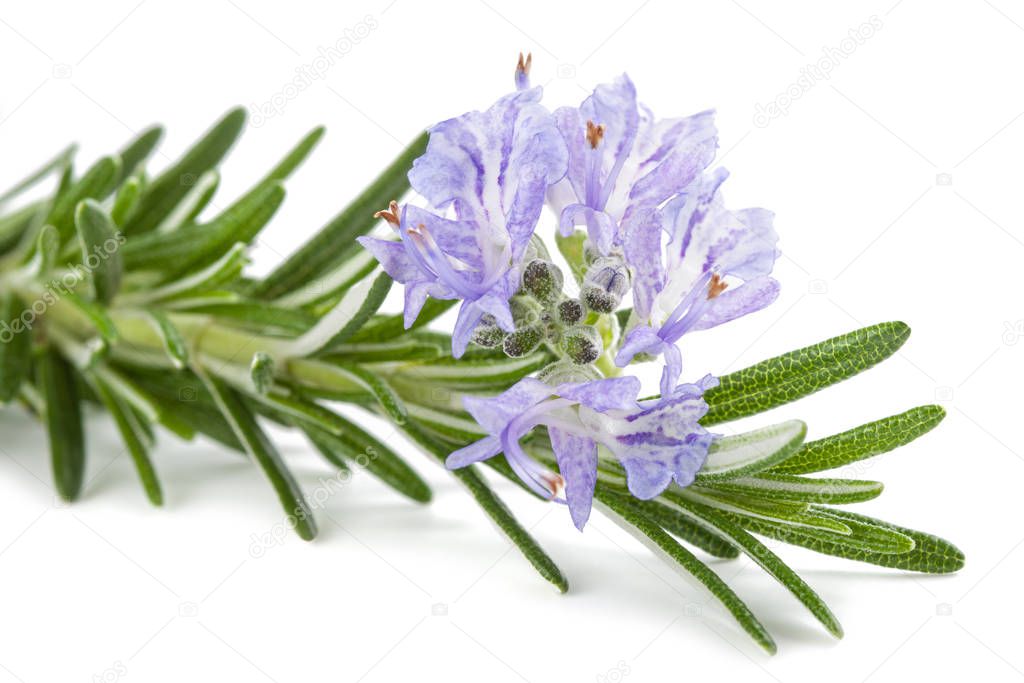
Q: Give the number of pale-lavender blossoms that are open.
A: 4